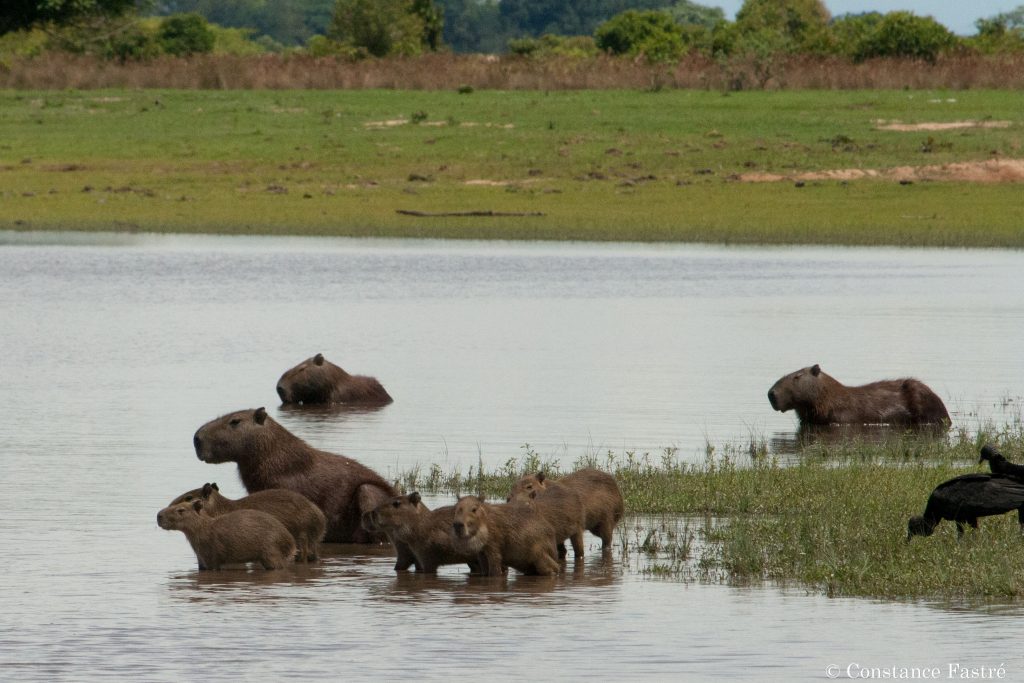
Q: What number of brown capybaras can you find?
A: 9